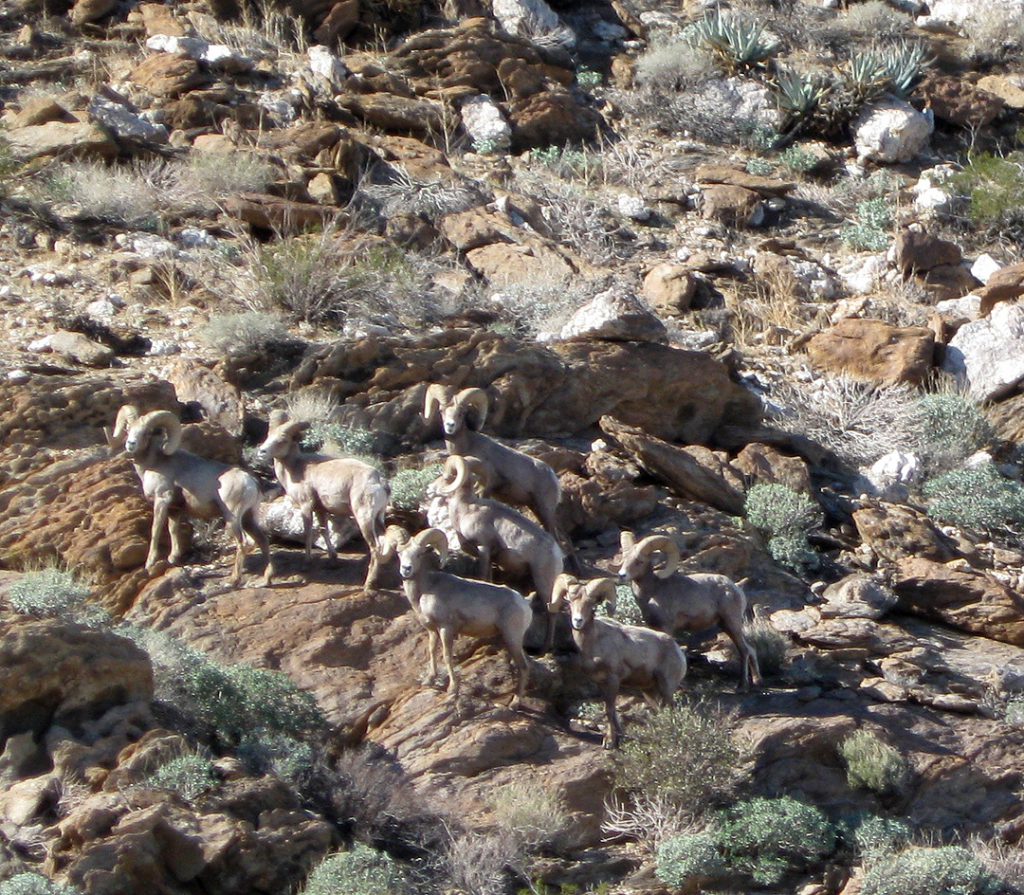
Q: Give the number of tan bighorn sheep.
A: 7